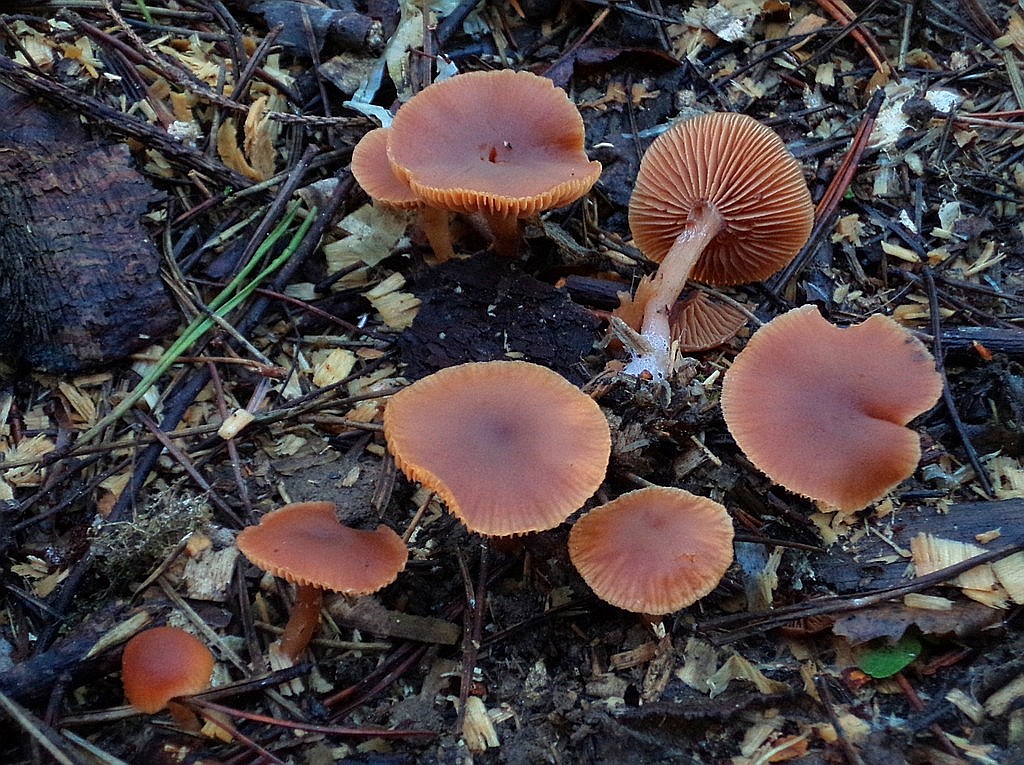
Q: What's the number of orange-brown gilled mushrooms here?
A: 9